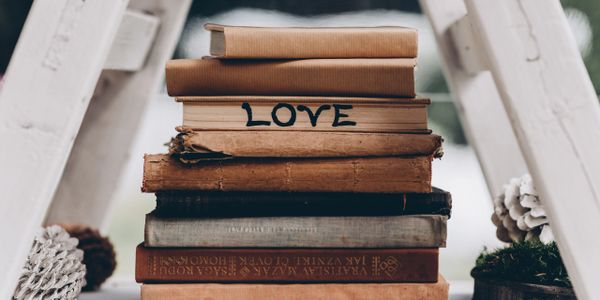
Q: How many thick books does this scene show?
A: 9